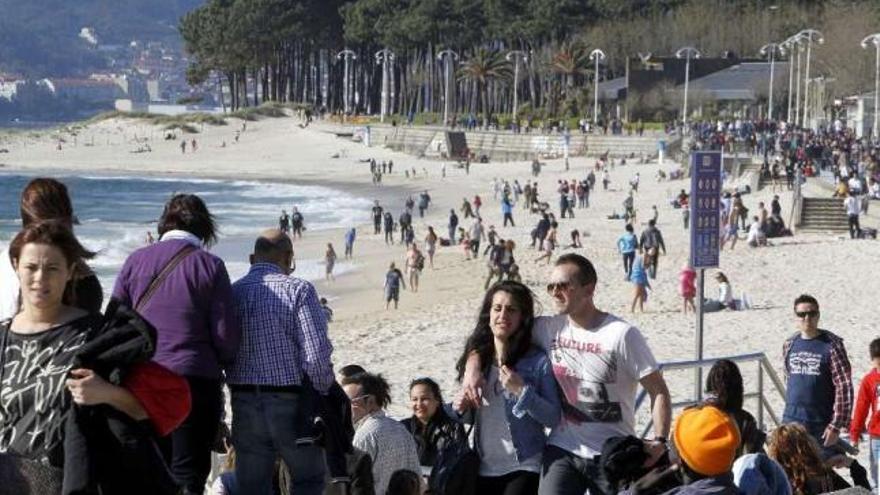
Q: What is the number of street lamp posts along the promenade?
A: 11